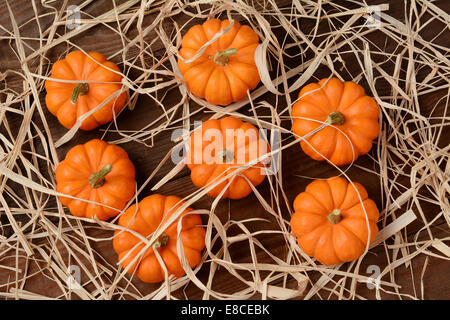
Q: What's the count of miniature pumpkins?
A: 7